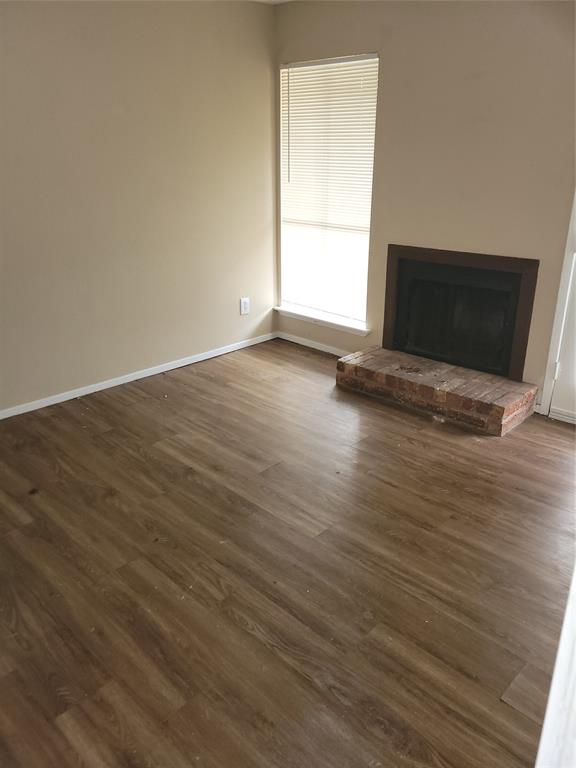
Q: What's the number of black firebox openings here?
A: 1